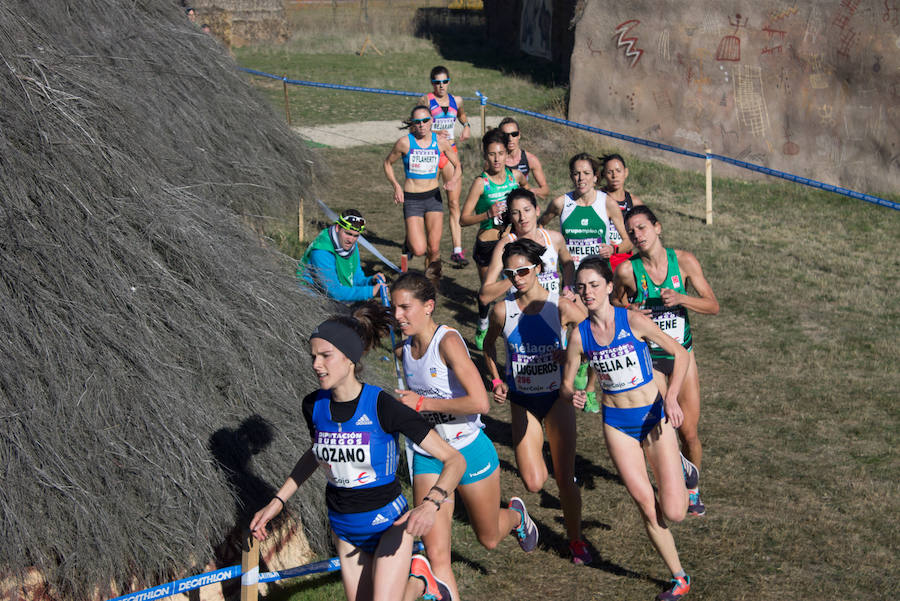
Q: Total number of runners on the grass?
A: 12